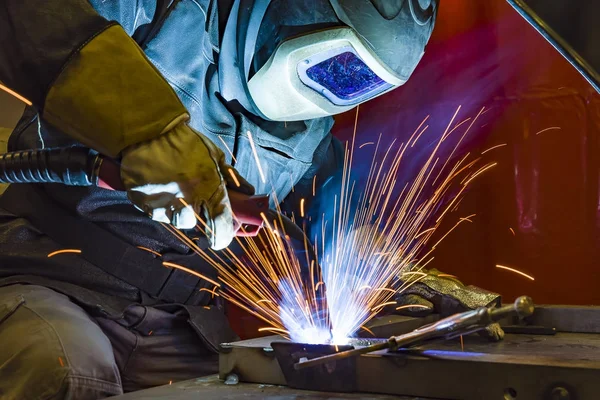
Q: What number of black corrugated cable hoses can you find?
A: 1